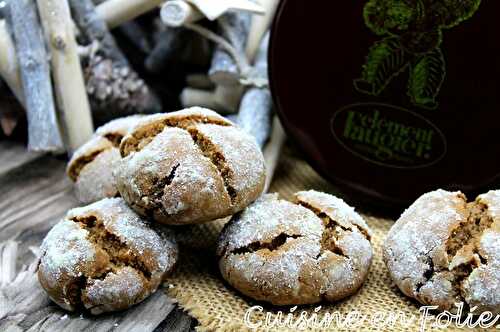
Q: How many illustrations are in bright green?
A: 1